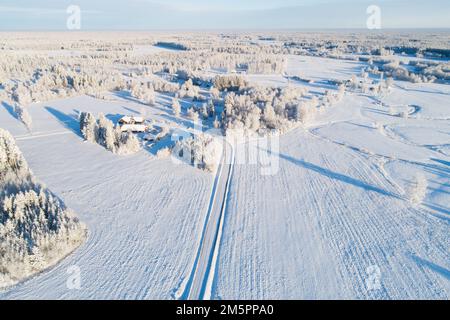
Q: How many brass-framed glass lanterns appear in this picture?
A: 0